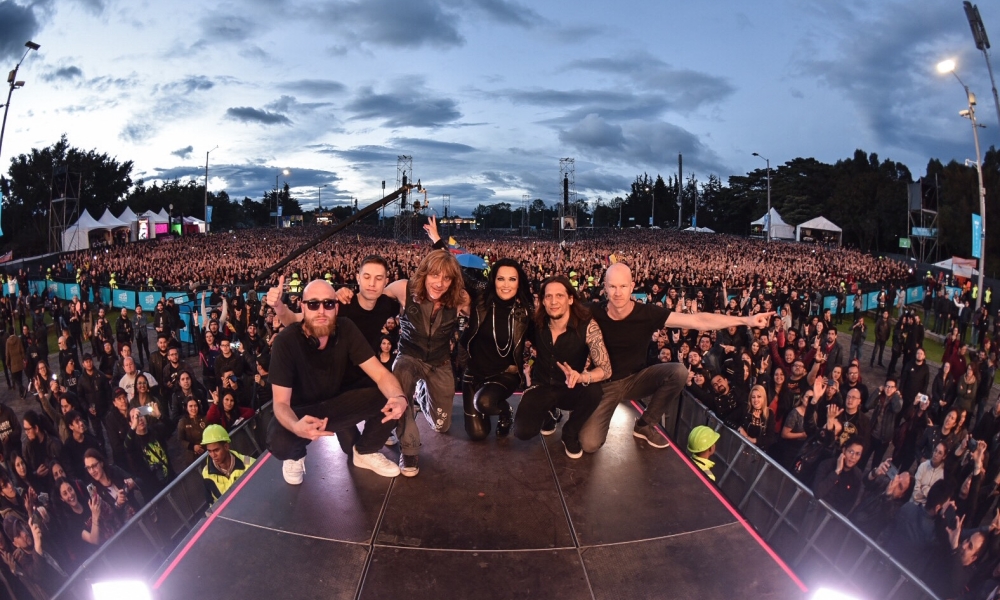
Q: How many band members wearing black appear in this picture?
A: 6